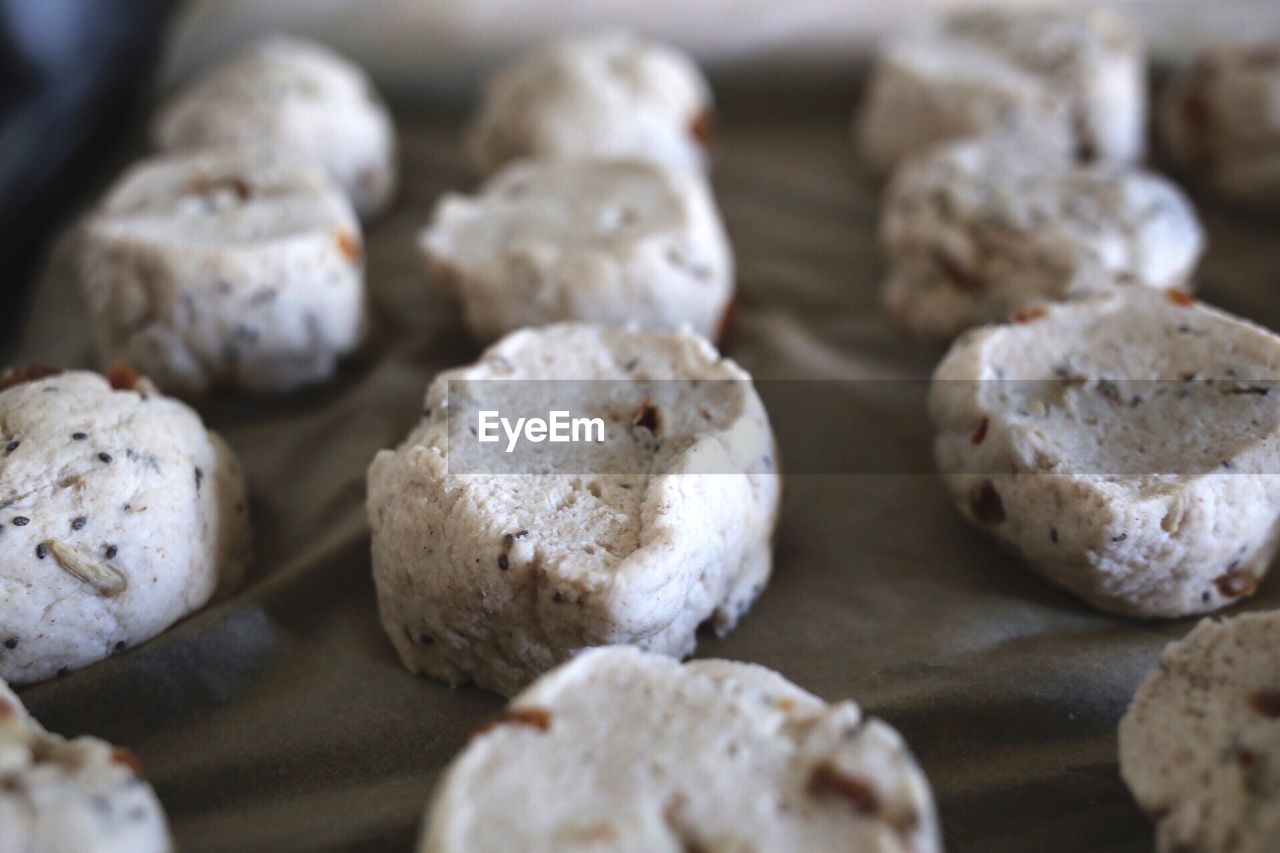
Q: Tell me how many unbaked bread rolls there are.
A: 13